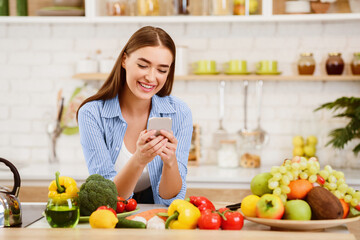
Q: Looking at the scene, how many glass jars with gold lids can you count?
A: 3